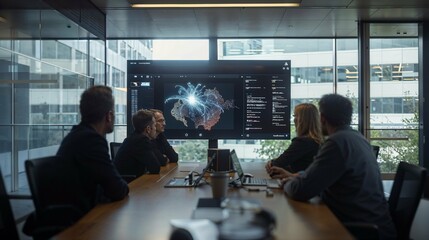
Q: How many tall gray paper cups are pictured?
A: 1